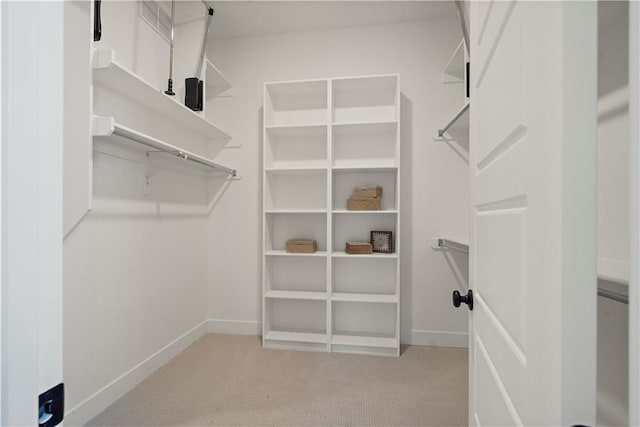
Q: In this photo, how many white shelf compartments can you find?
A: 12